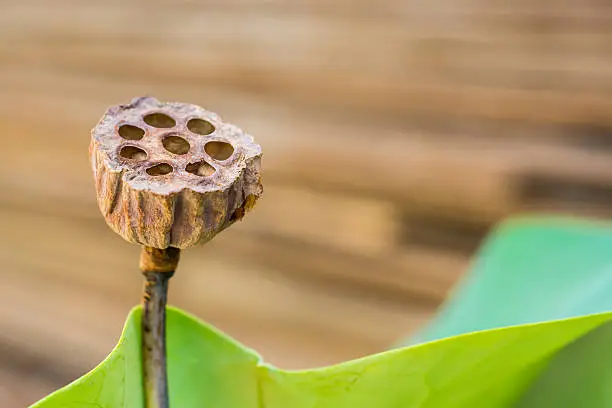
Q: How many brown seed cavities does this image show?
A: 8